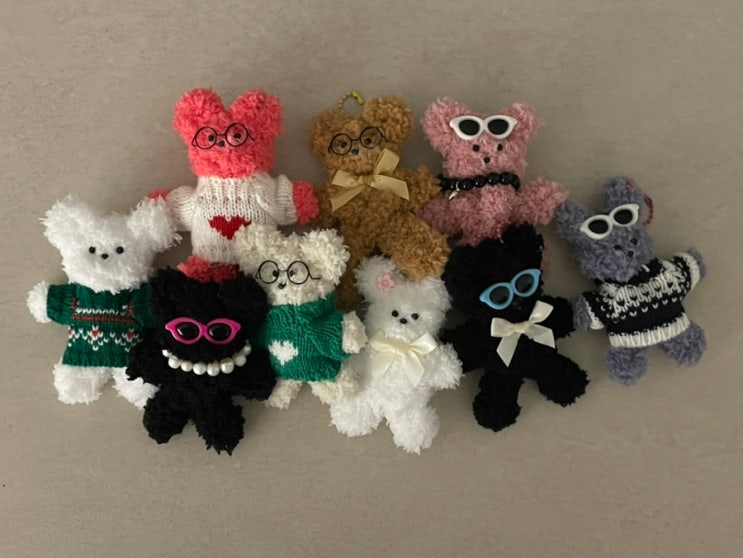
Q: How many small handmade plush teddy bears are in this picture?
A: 9